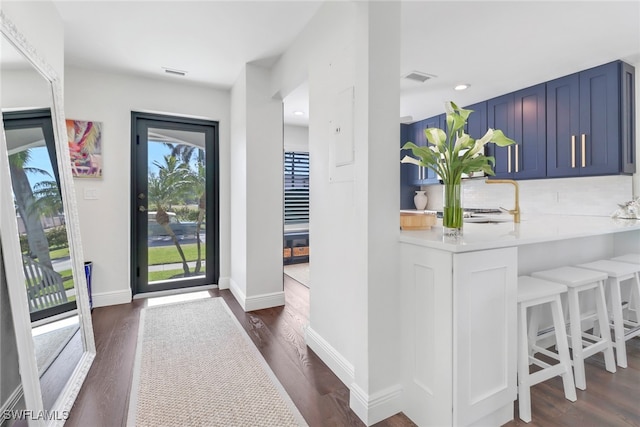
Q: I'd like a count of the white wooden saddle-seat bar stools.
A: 4